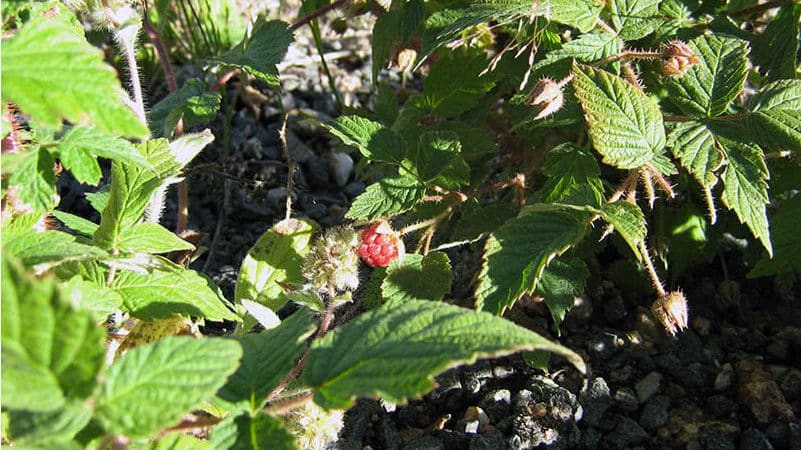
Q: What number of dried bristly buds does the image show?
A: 3